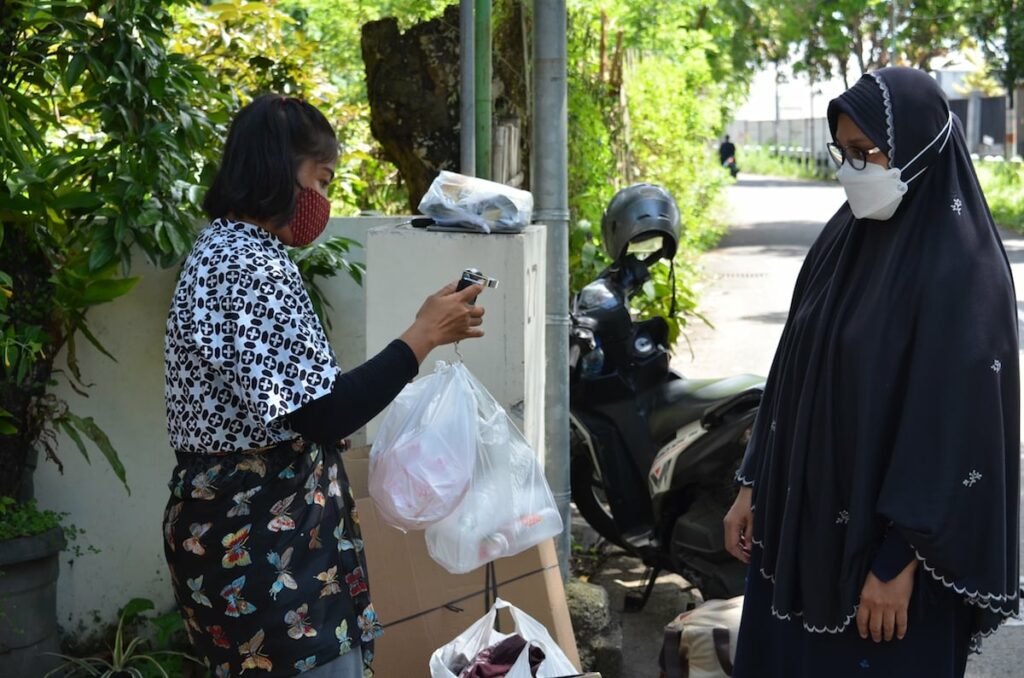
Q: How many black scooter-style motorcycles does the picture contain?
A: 1